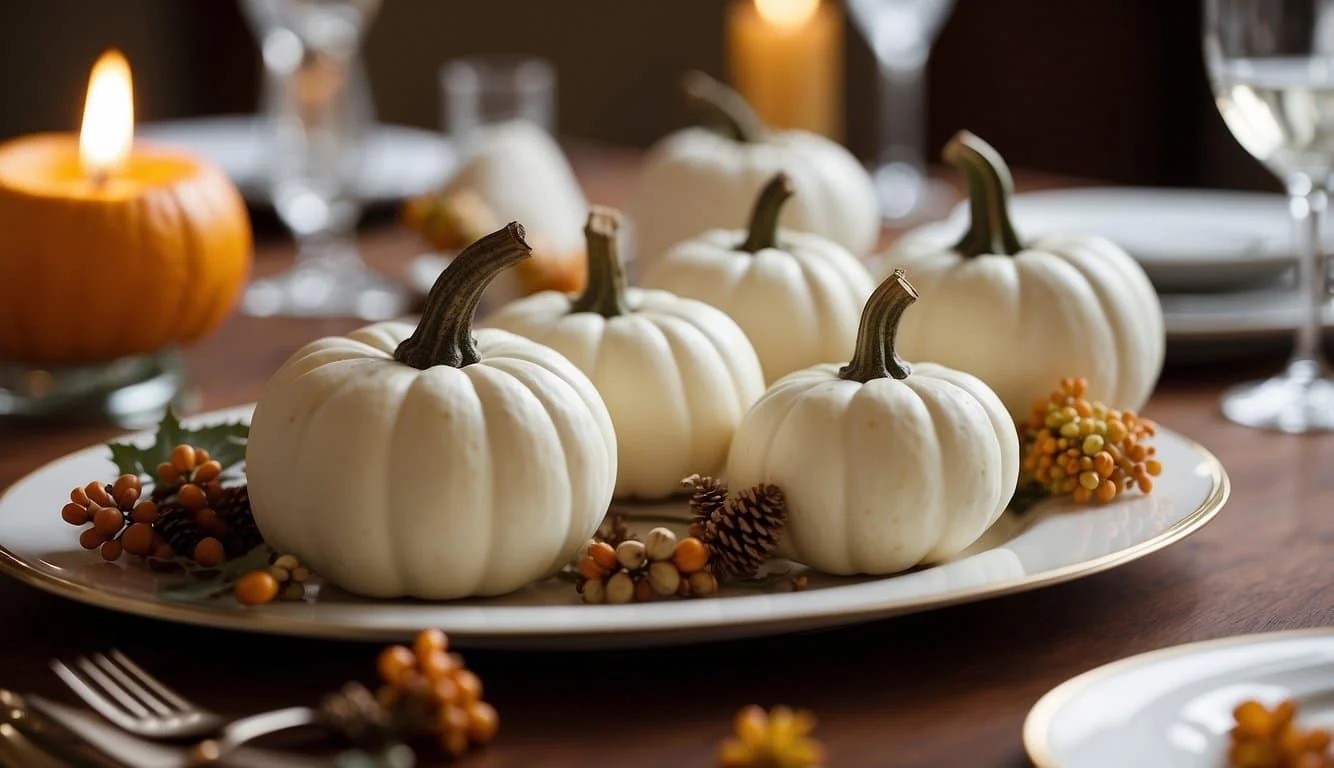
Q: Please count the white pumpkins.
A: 6